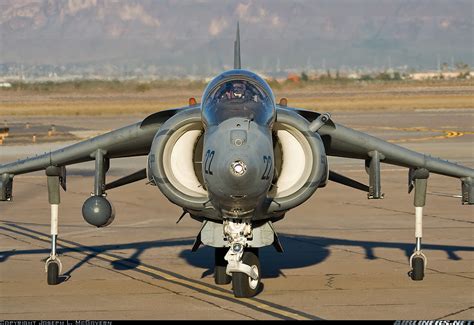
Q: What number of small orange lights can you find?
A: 2